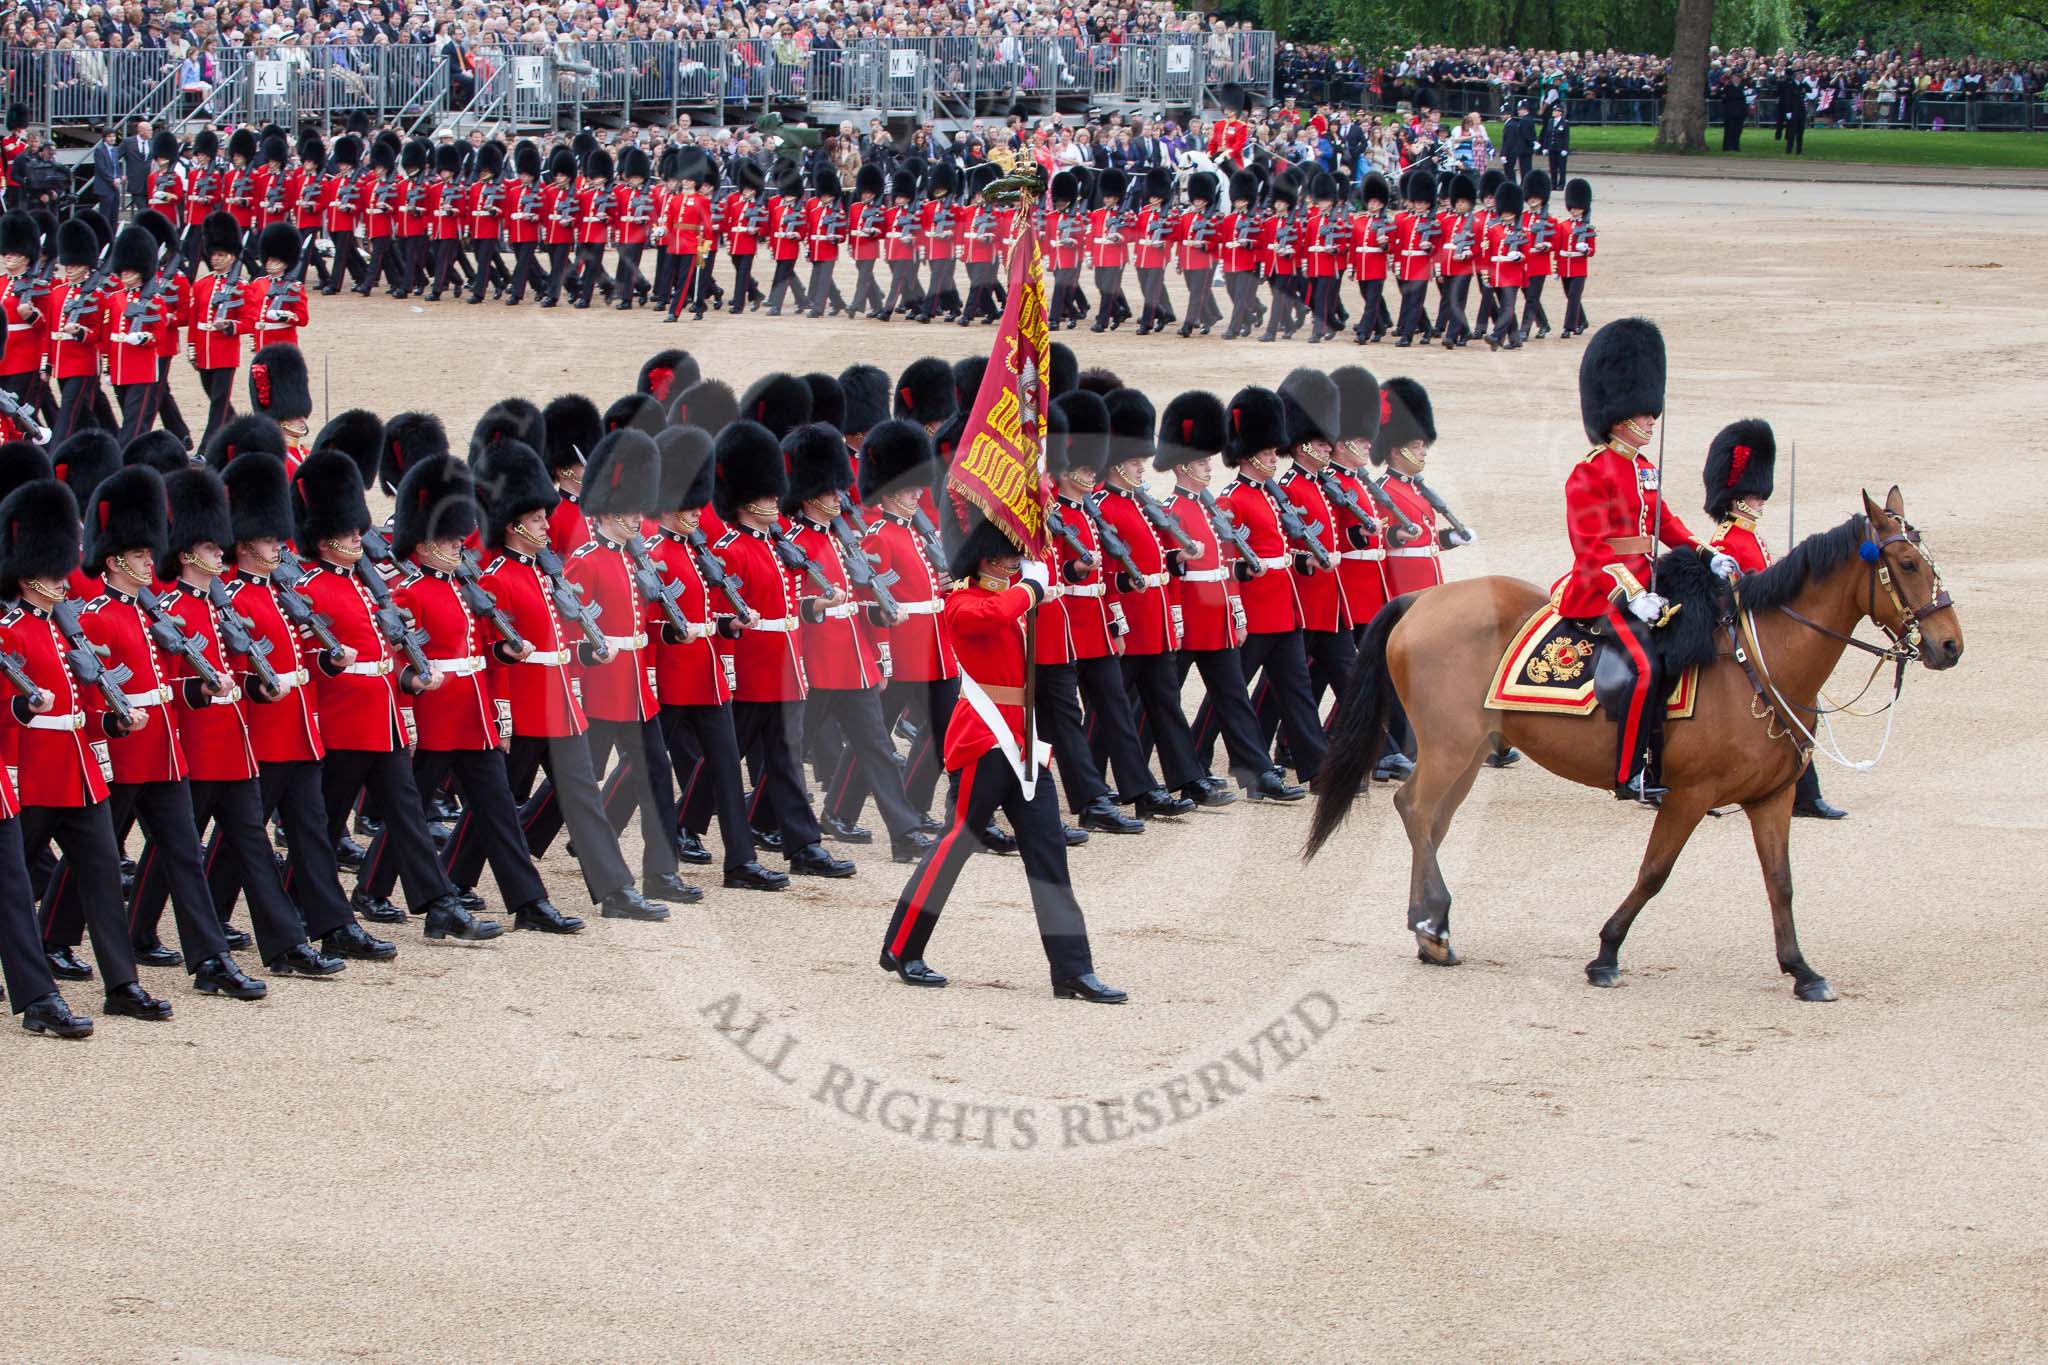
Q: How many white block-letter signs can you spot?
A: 4